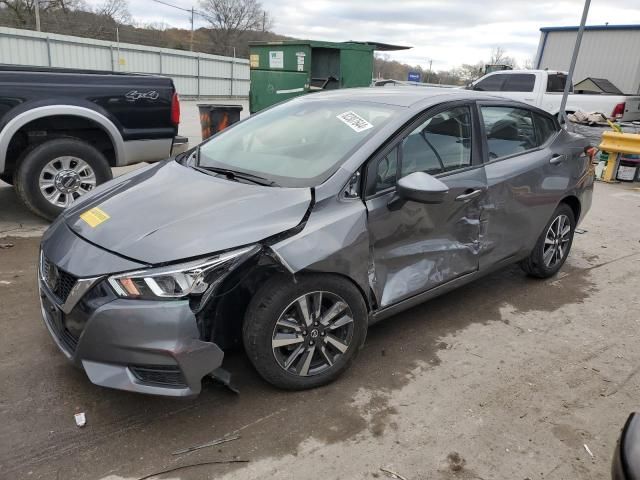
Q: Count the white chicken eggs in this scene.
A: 0